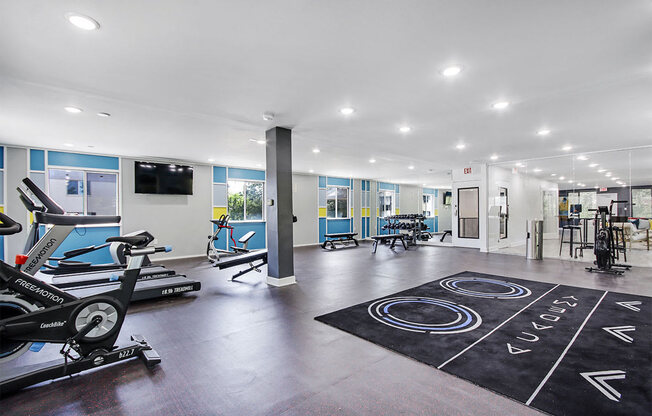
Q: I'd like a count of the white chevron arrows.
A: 3